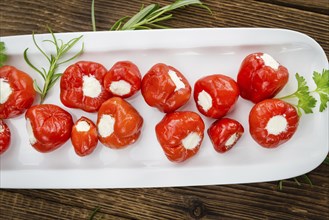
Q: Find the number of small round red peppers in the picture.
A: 13